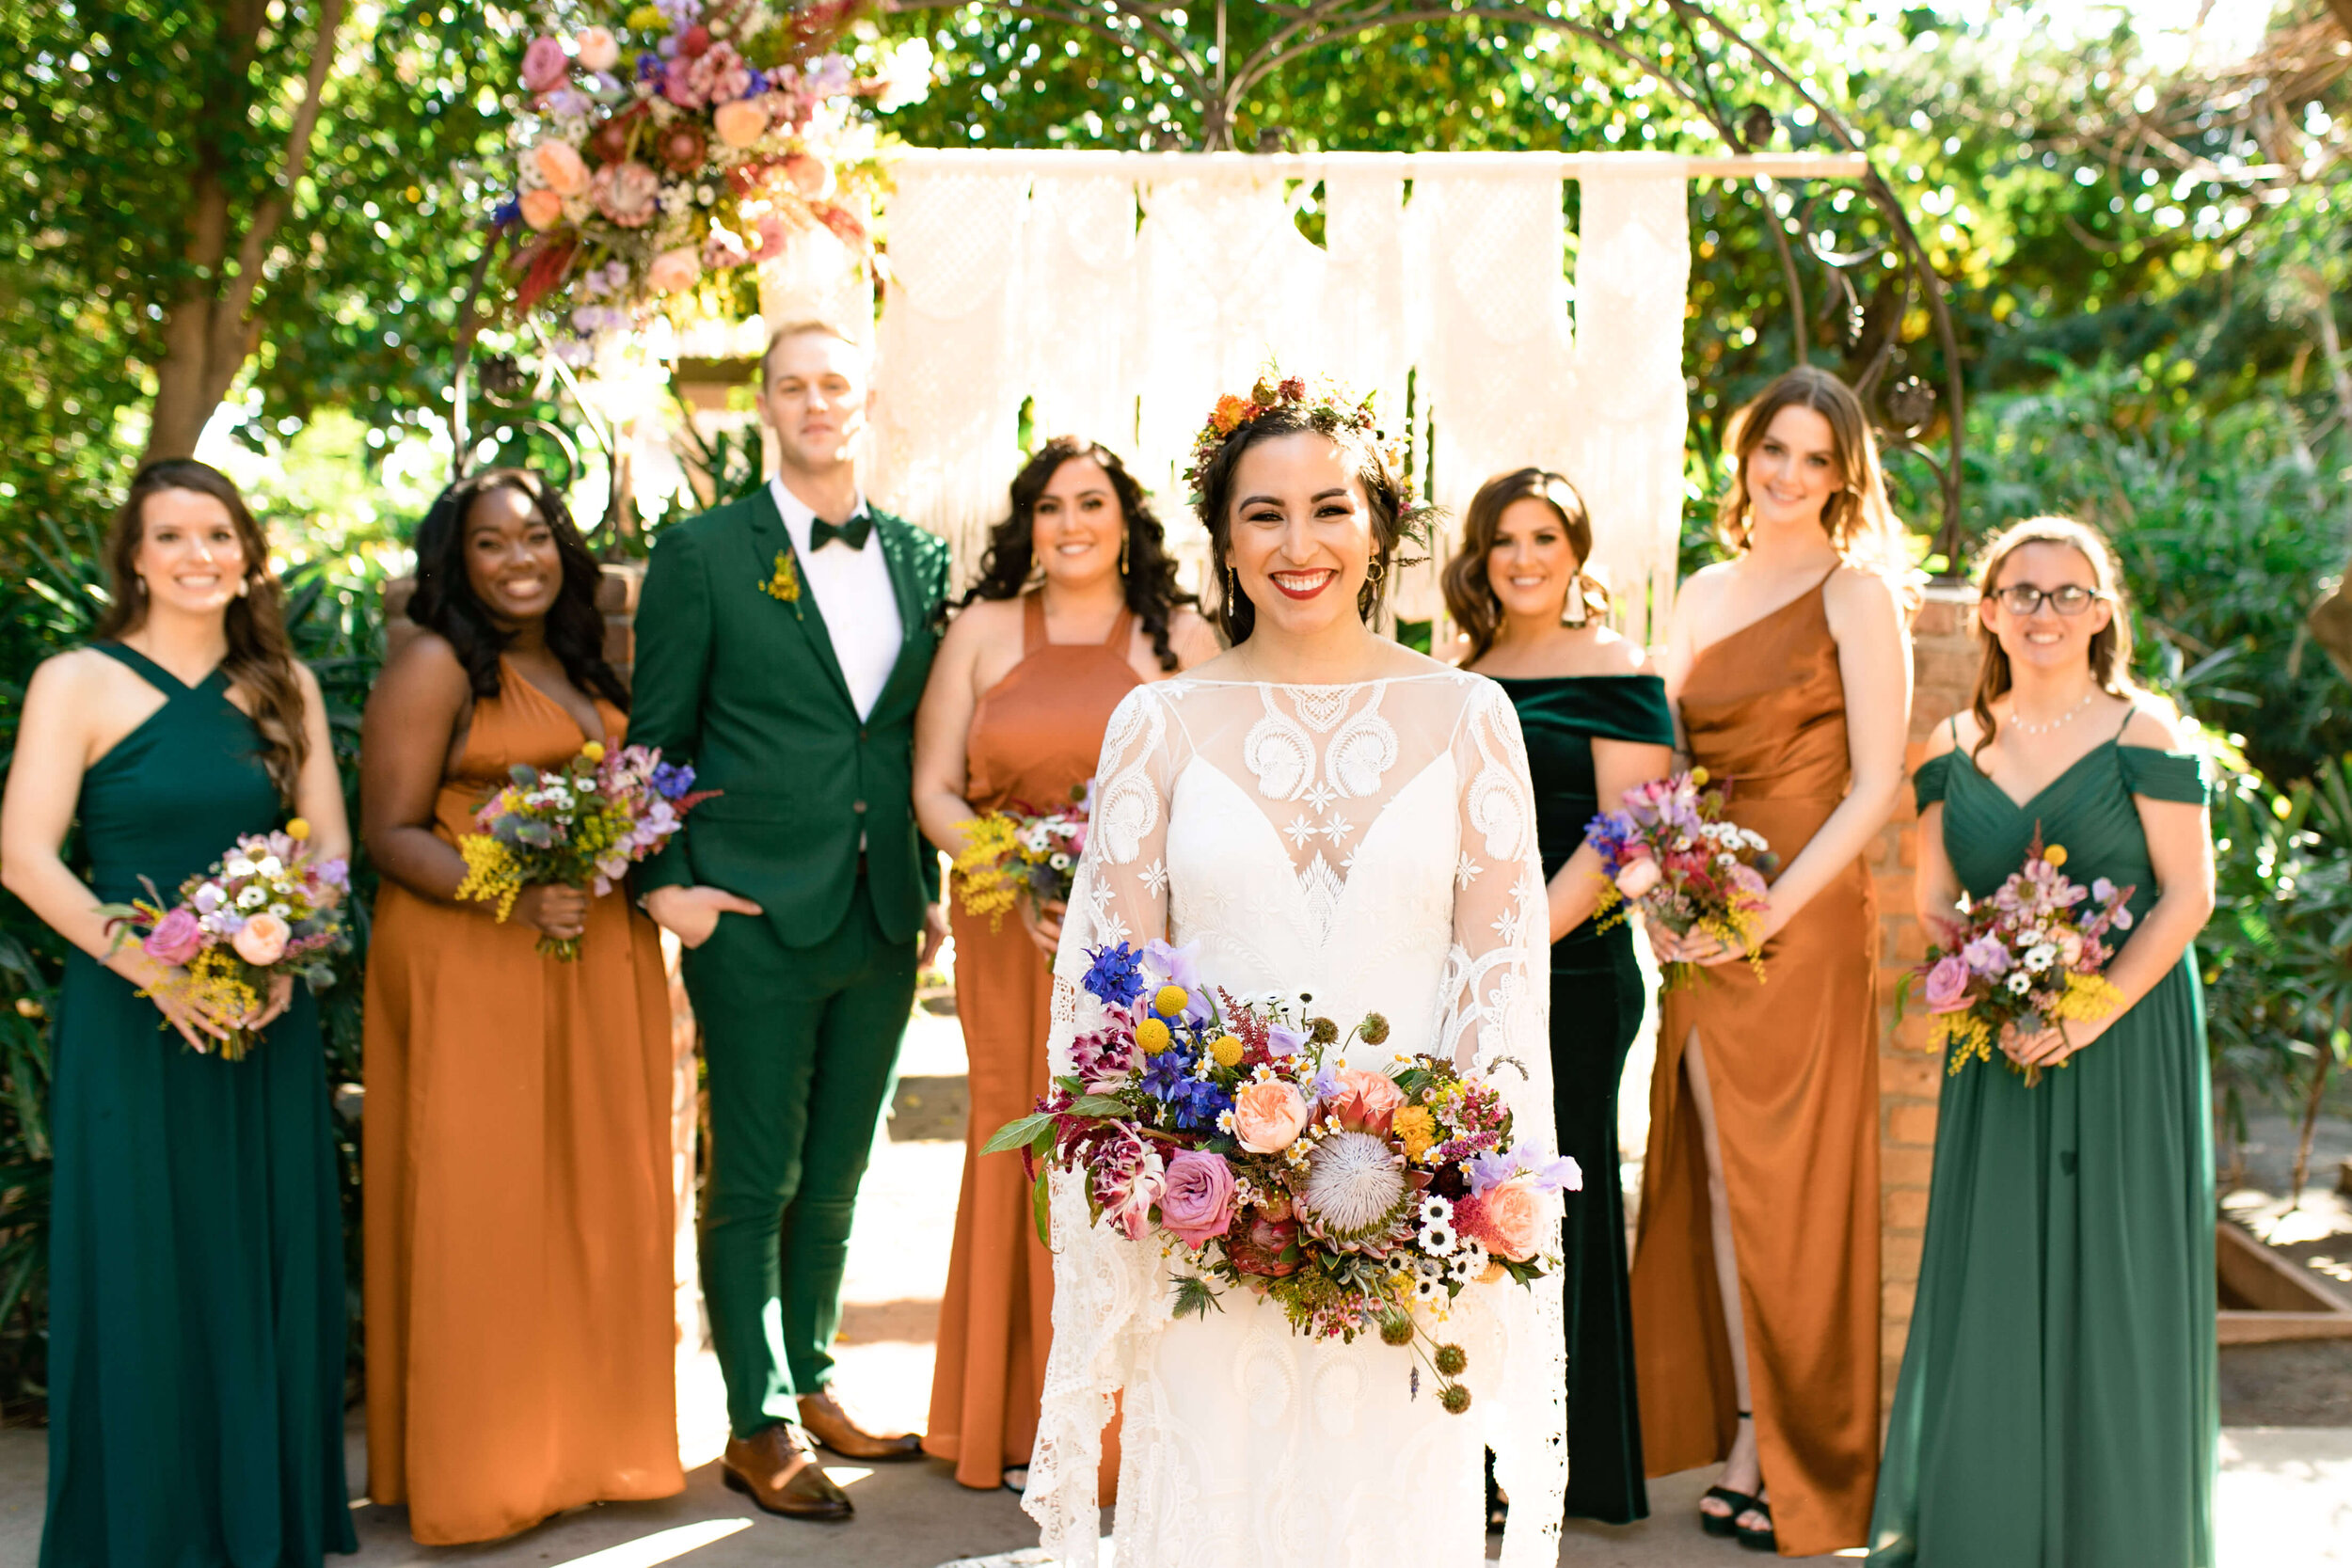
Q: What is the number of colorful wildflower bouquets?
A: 6